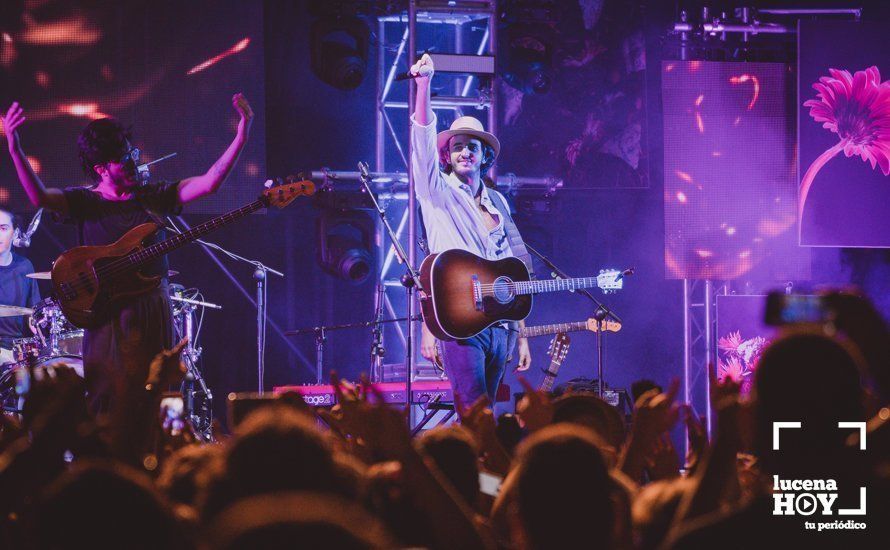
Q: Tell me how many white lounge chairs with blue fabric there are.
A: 0